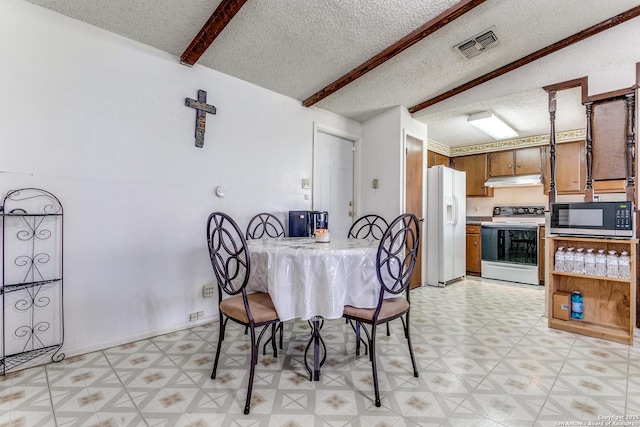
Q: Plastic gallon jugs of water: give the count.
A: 7